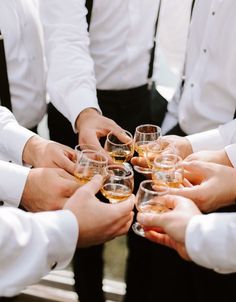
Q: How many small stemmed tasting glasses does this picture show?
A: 8